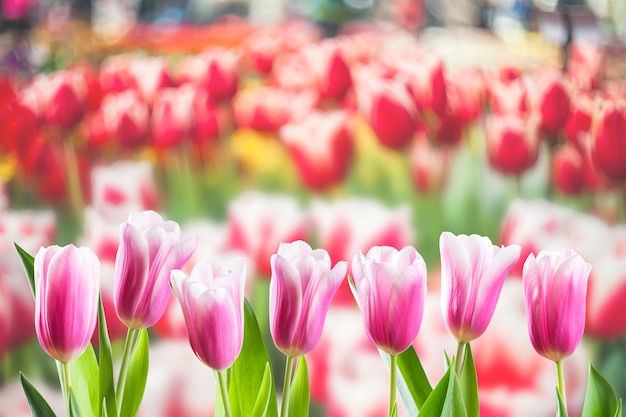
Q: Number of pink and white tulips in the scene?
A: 7